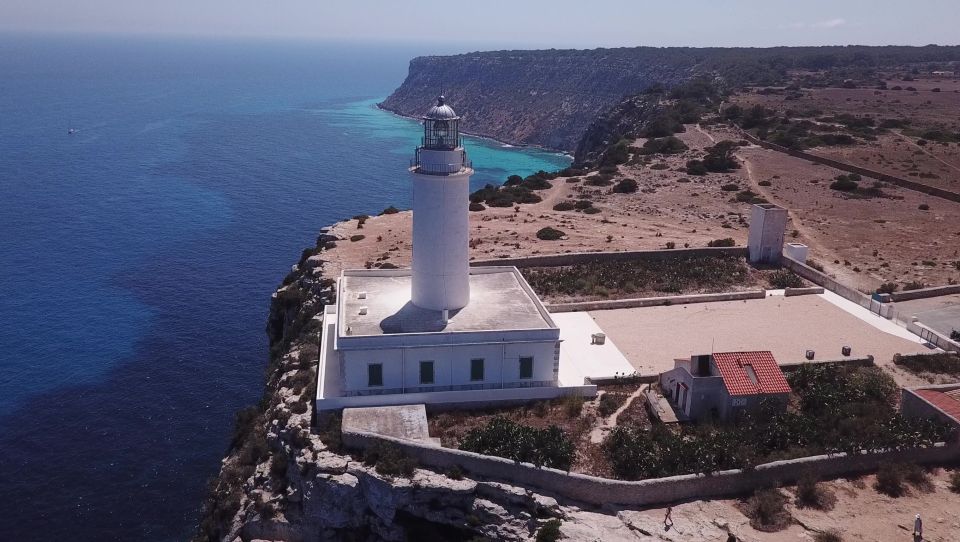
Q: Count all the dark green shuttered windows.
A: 4